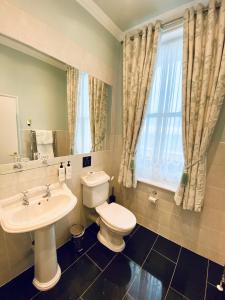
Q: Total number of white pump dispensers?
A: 2